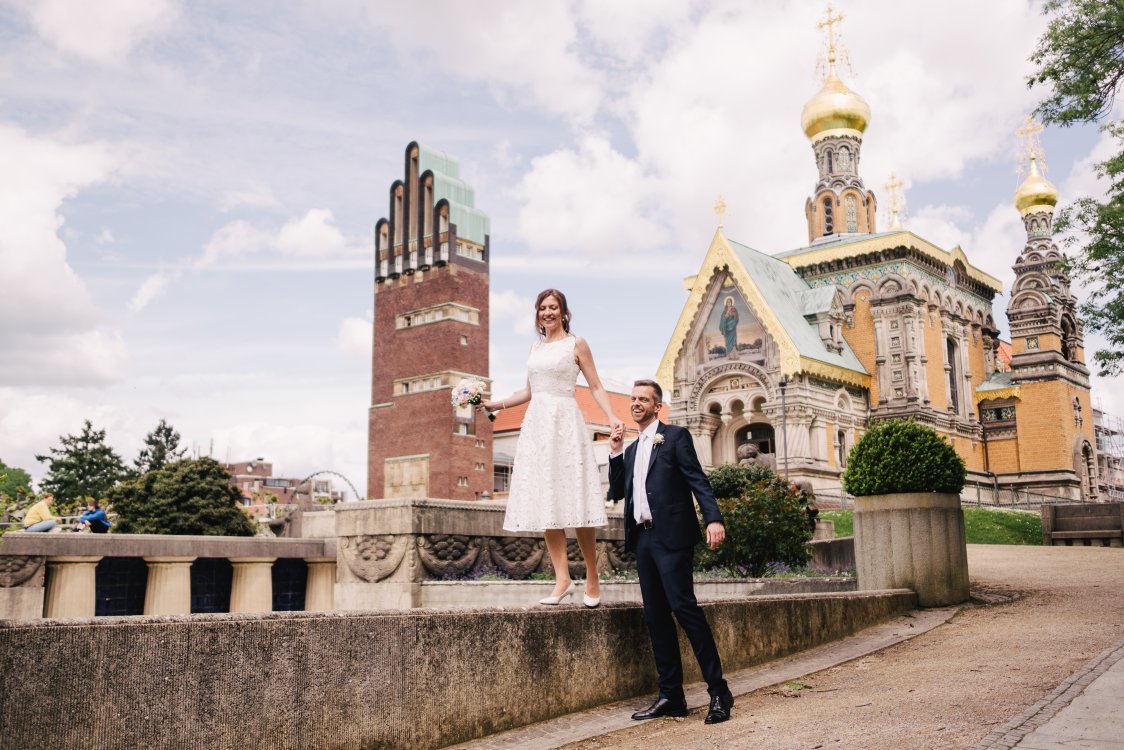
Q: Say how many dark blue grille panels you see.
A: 3